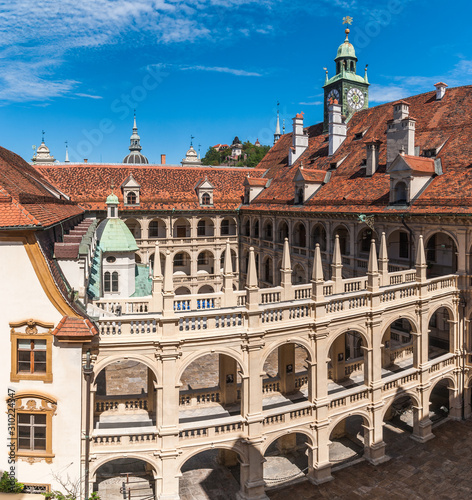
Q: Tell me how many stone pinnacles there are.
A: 10